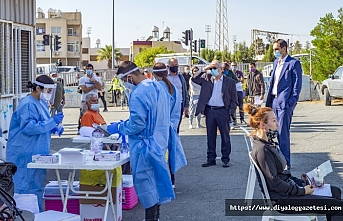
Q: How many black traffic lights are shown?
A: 5